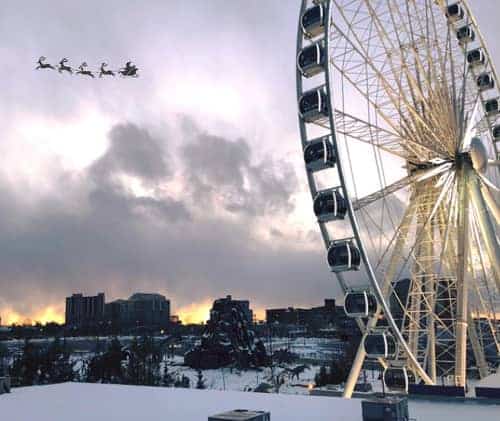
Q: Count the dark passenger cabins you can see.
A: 15